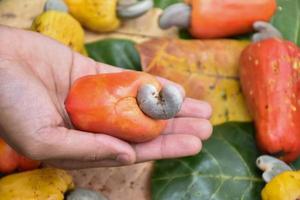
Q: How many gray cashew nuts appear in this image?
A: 7